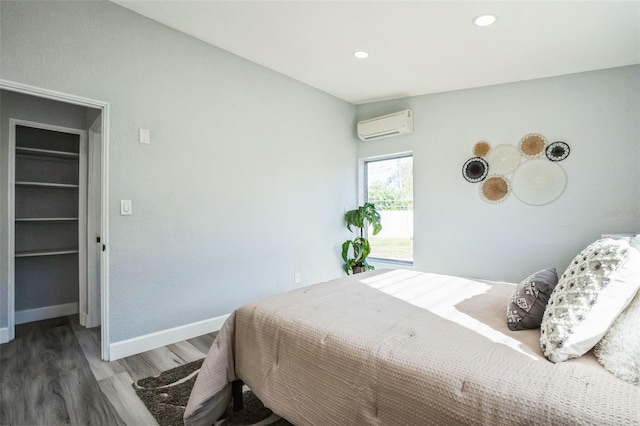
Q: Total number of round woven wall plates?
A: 7